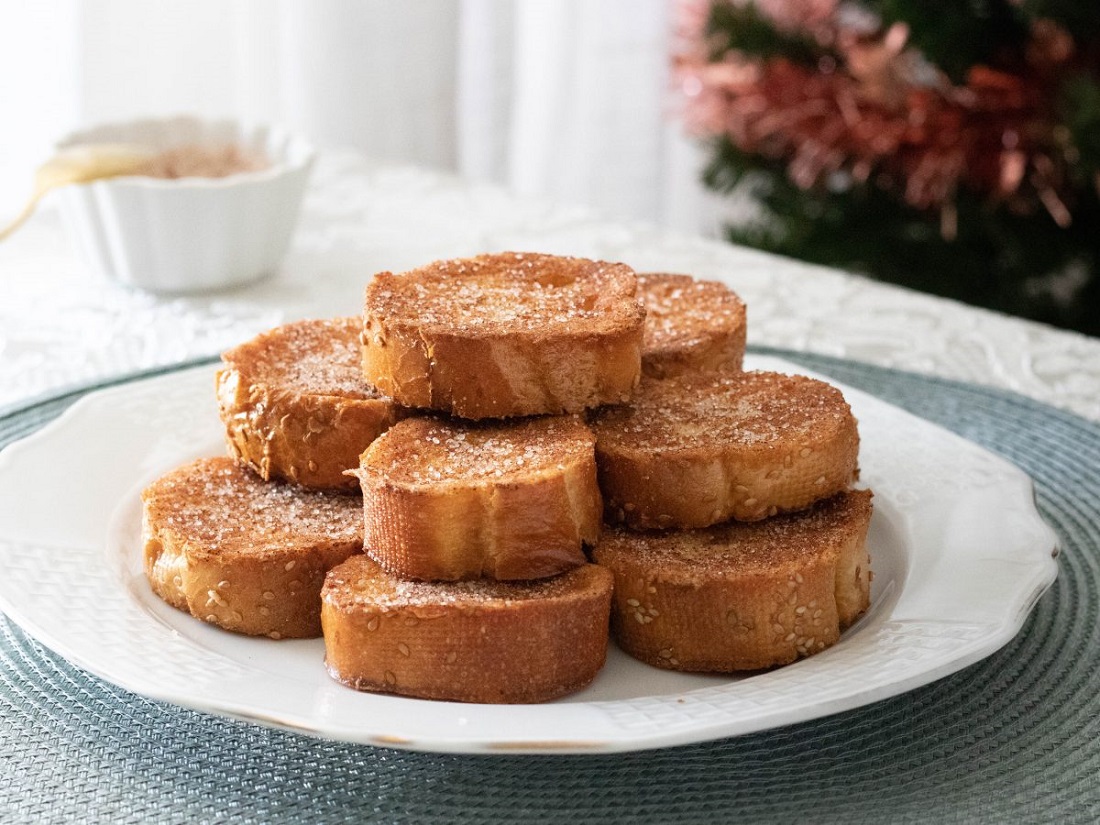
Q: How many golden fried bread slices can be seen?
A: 8